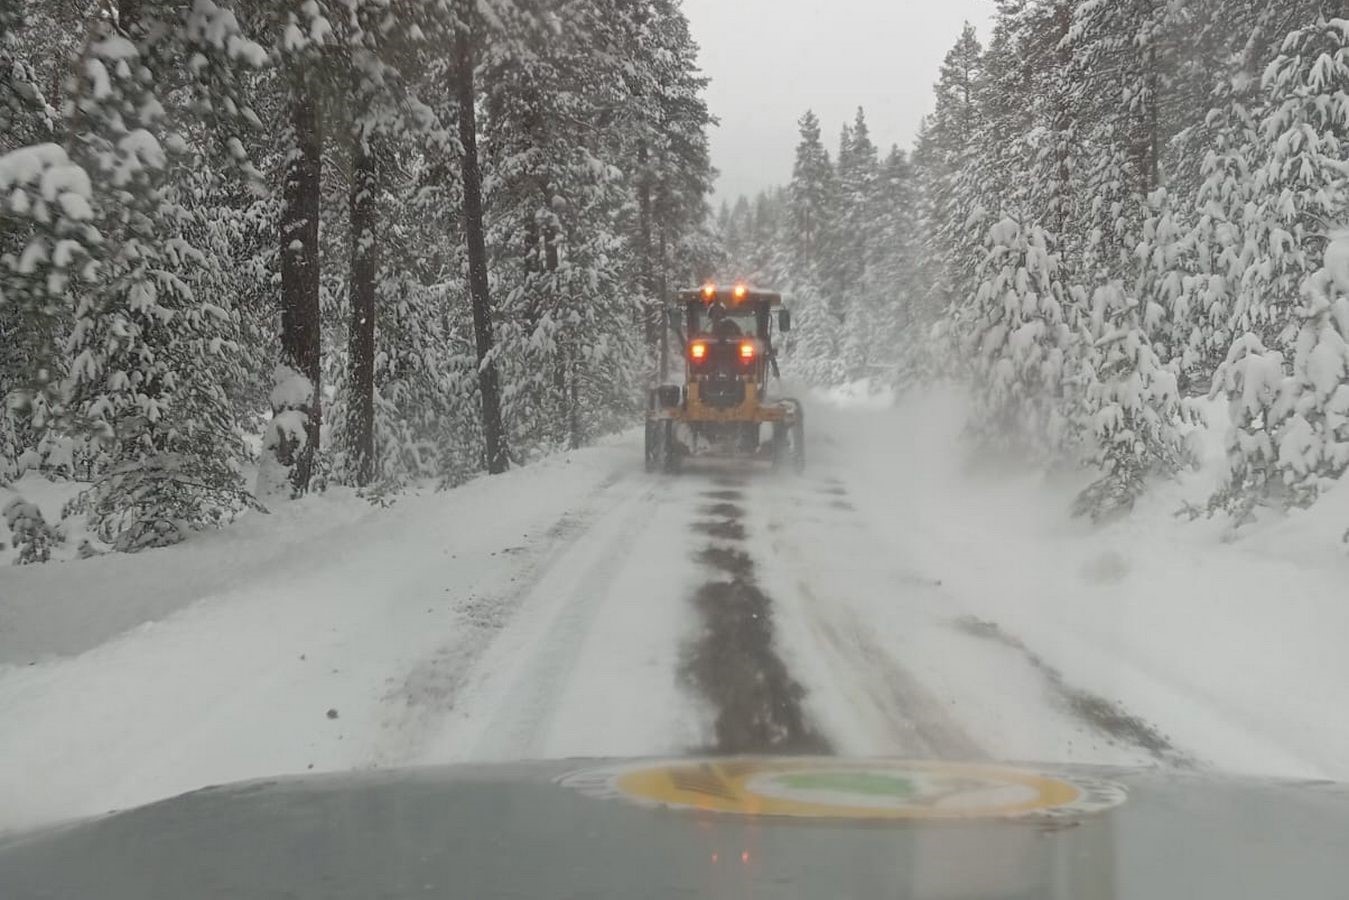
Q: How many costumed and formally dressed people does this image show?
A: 0